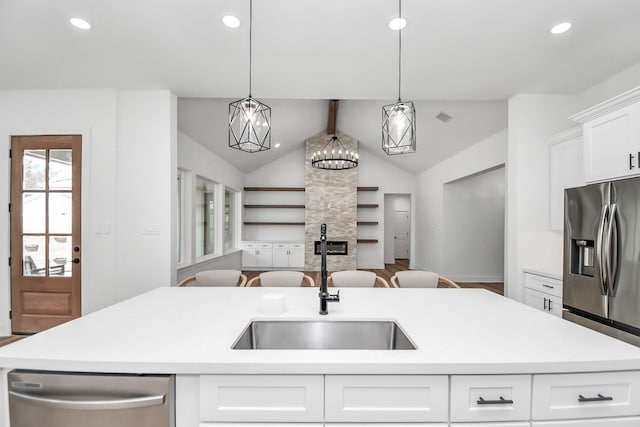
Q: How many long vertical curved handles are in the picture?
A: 2